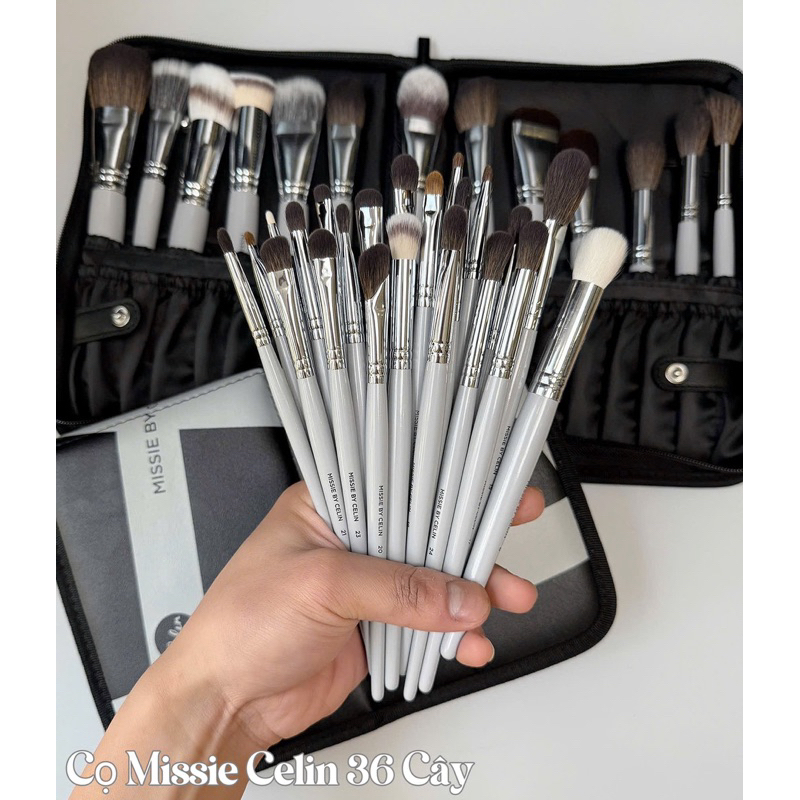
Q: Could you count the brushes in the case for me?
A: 13